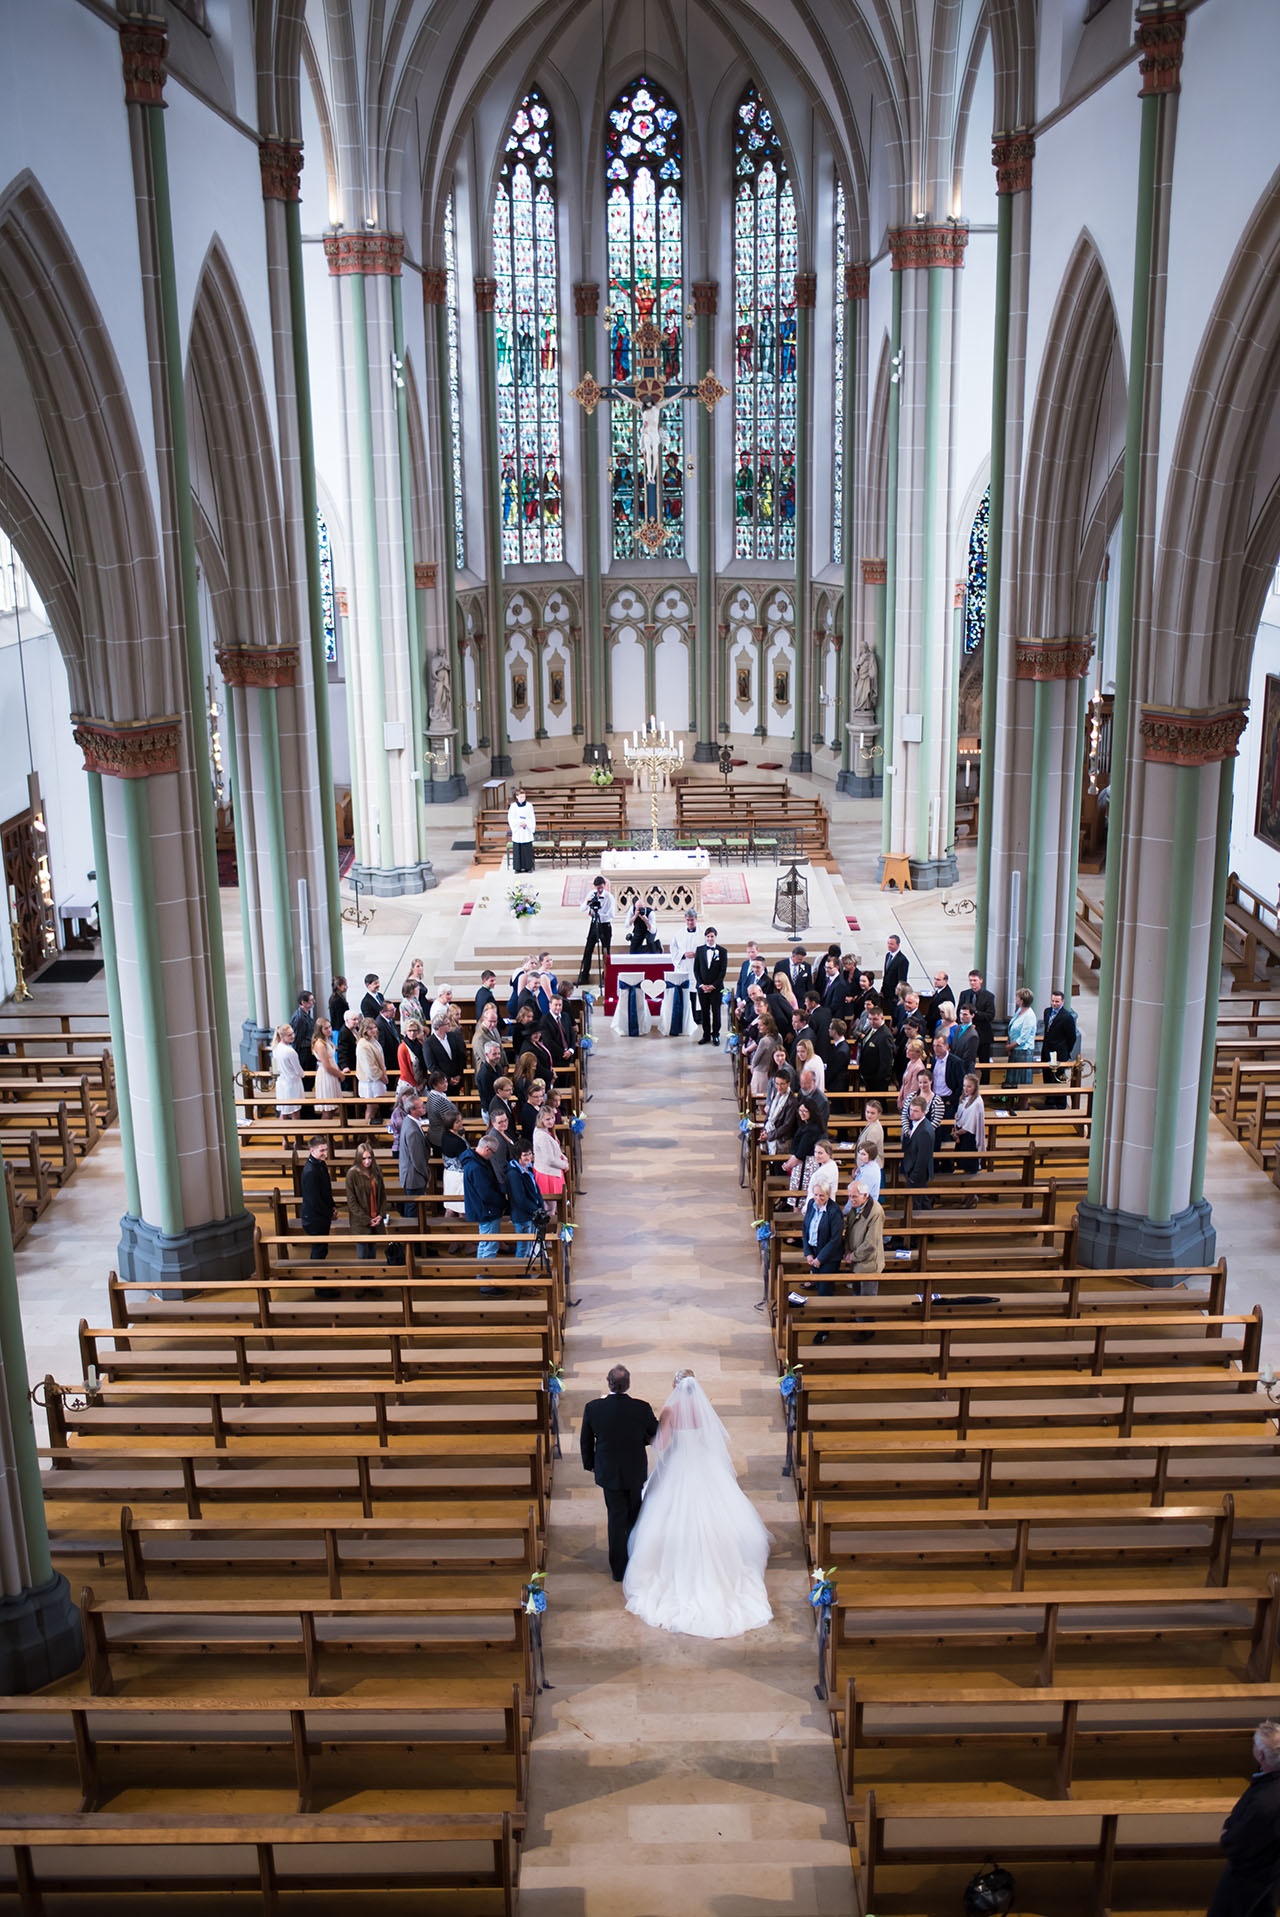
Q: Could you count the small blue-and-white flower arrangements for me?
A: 12